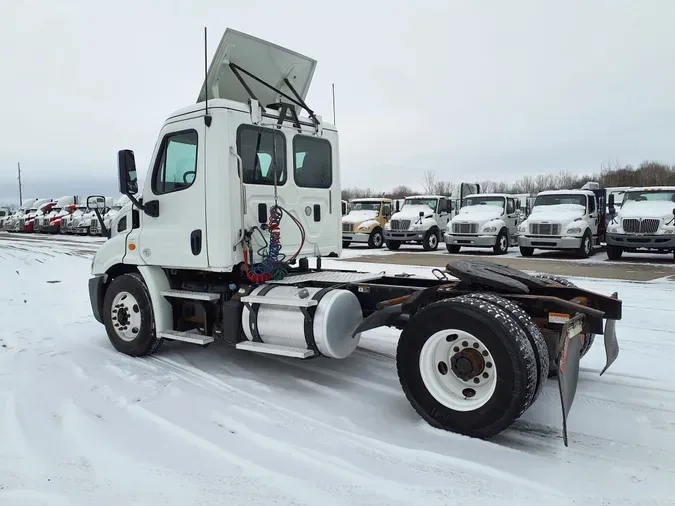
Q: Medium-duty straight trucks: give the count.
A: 5